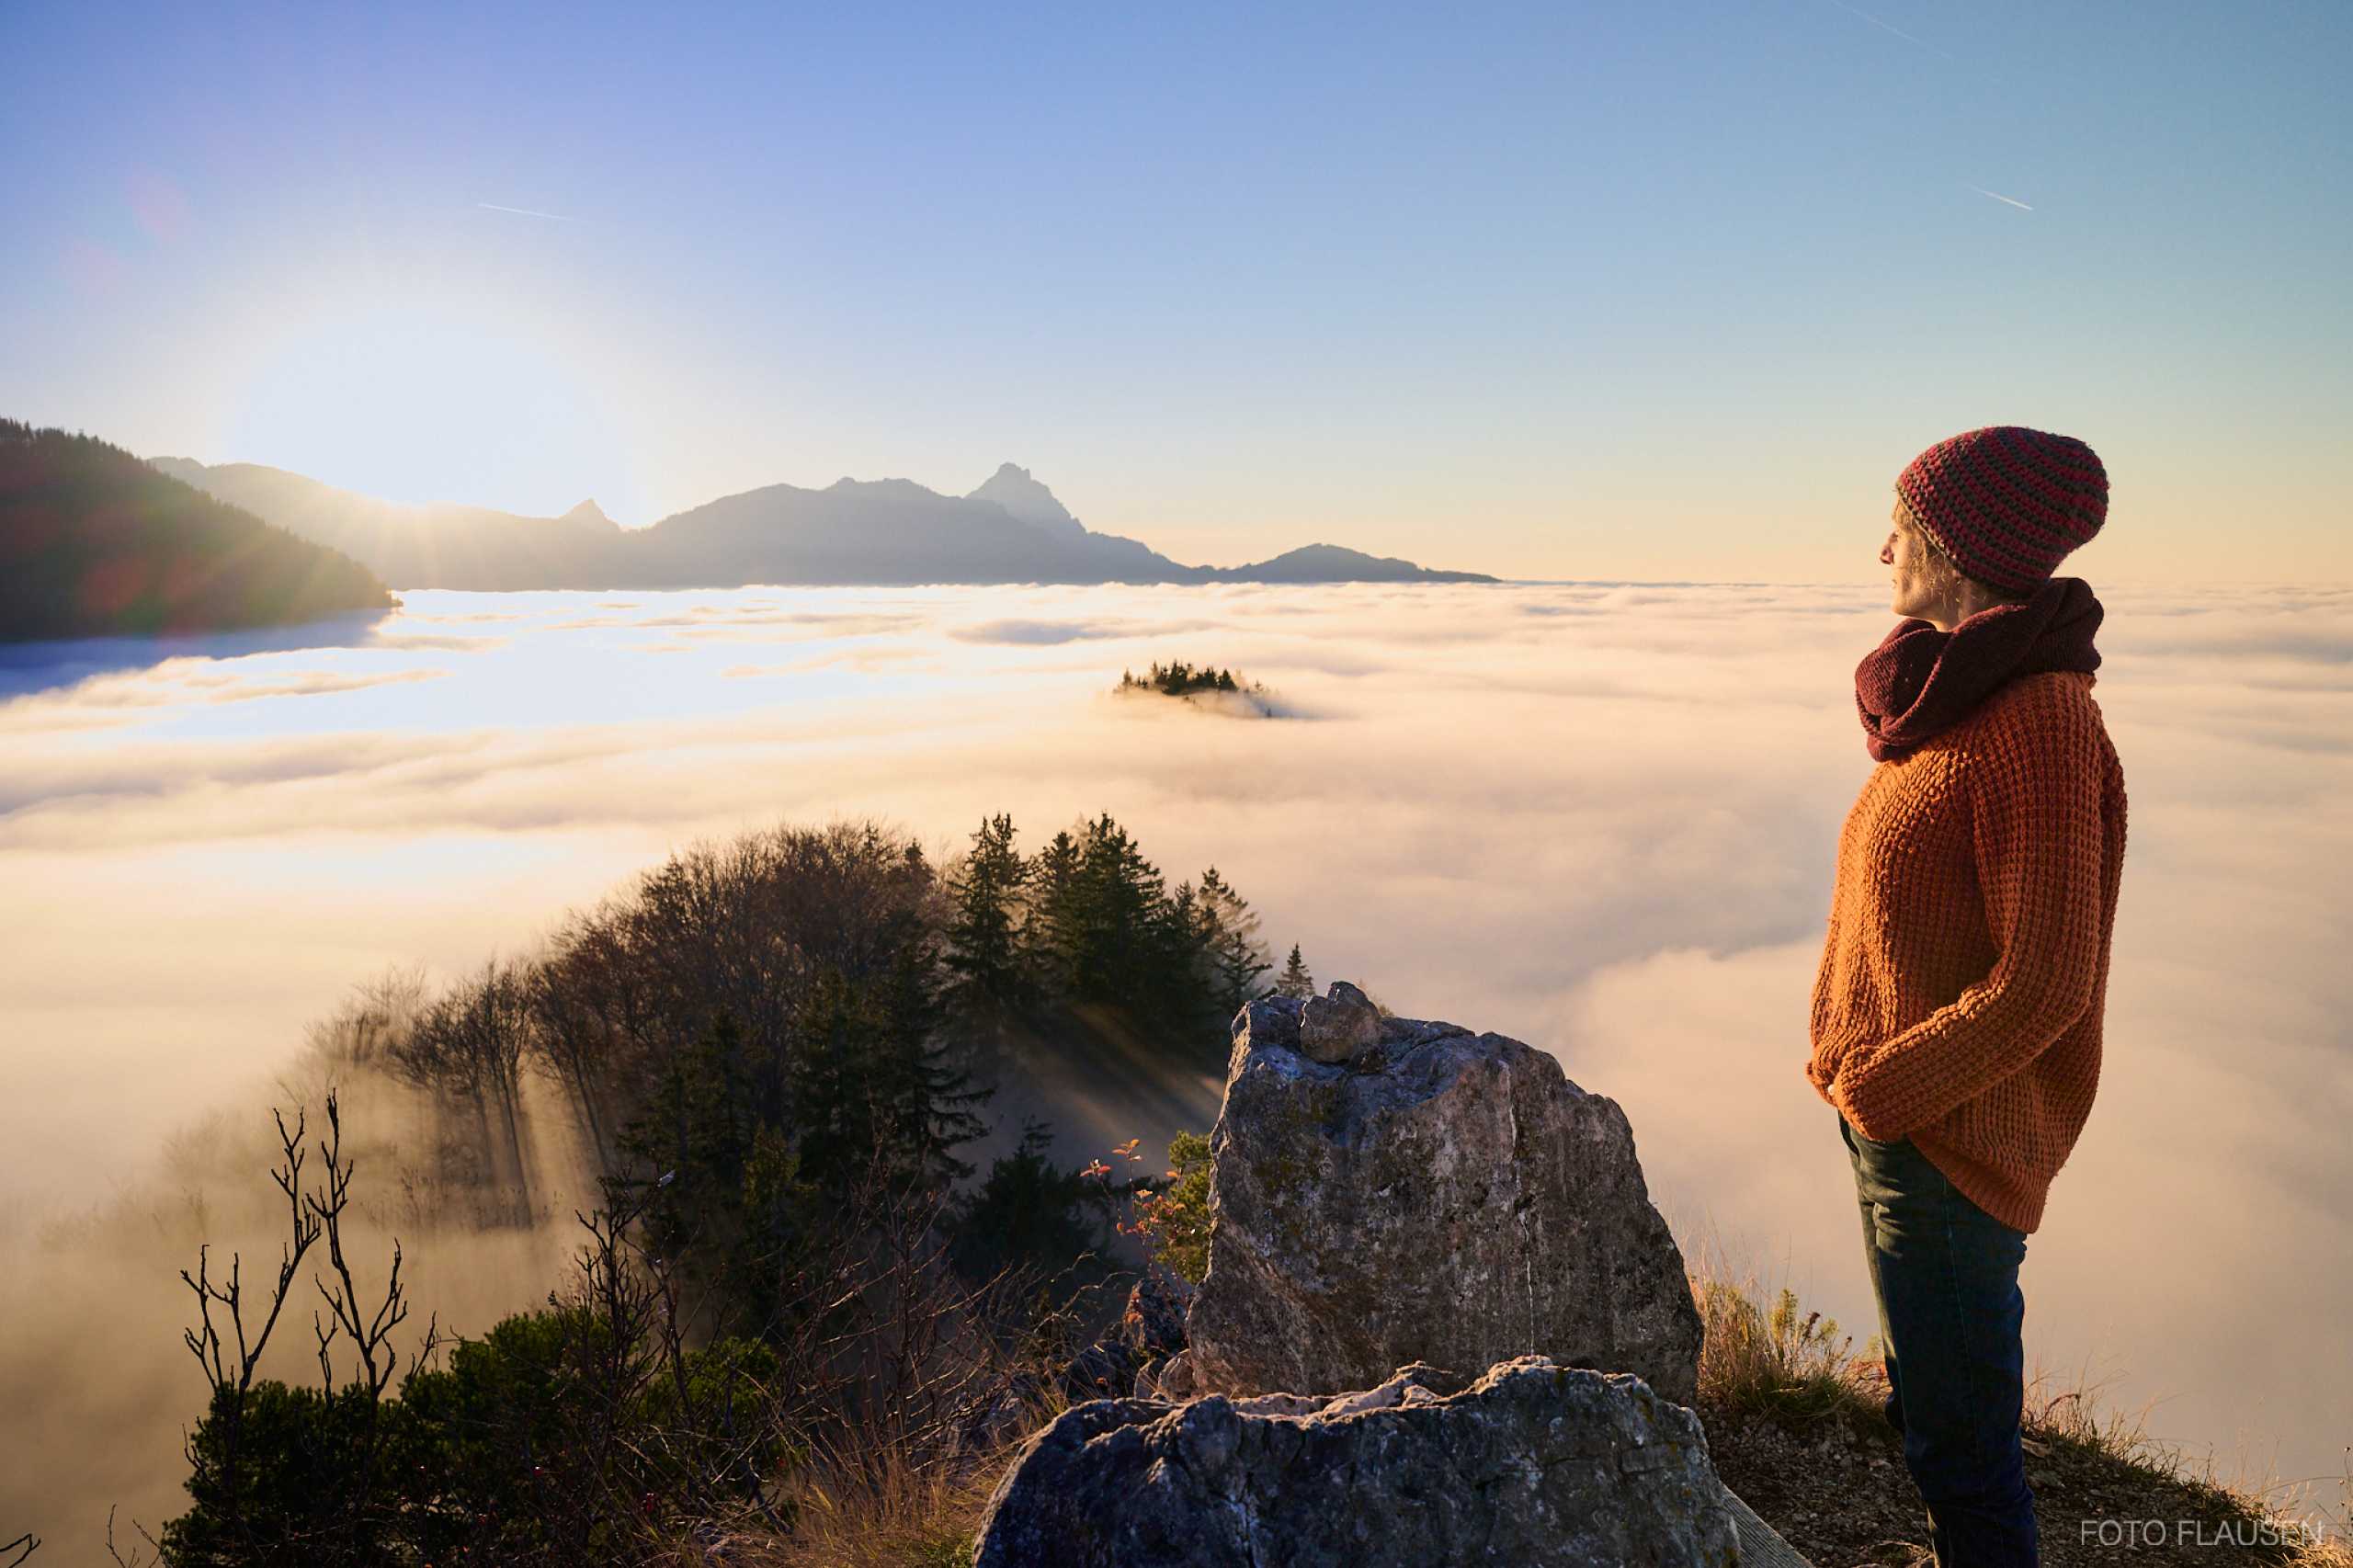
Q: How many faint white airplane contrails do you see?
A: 3